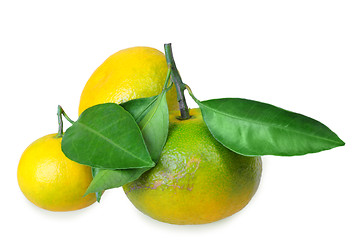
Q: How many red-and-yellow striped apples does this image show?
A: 0